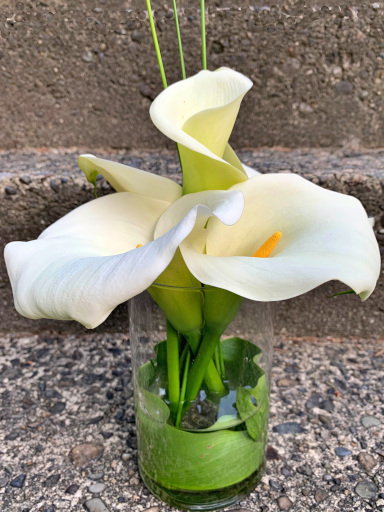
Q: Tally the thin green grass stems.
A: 3